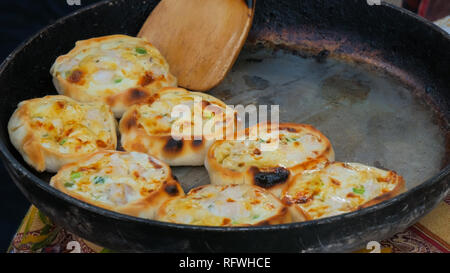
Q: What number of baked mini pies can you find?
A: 7